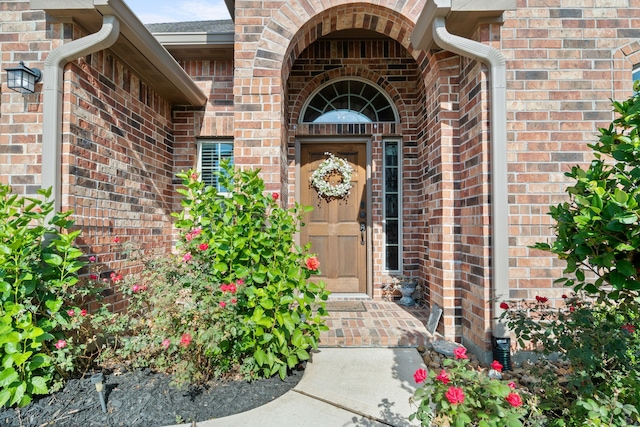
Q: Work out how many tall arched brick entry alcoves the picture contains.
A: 1